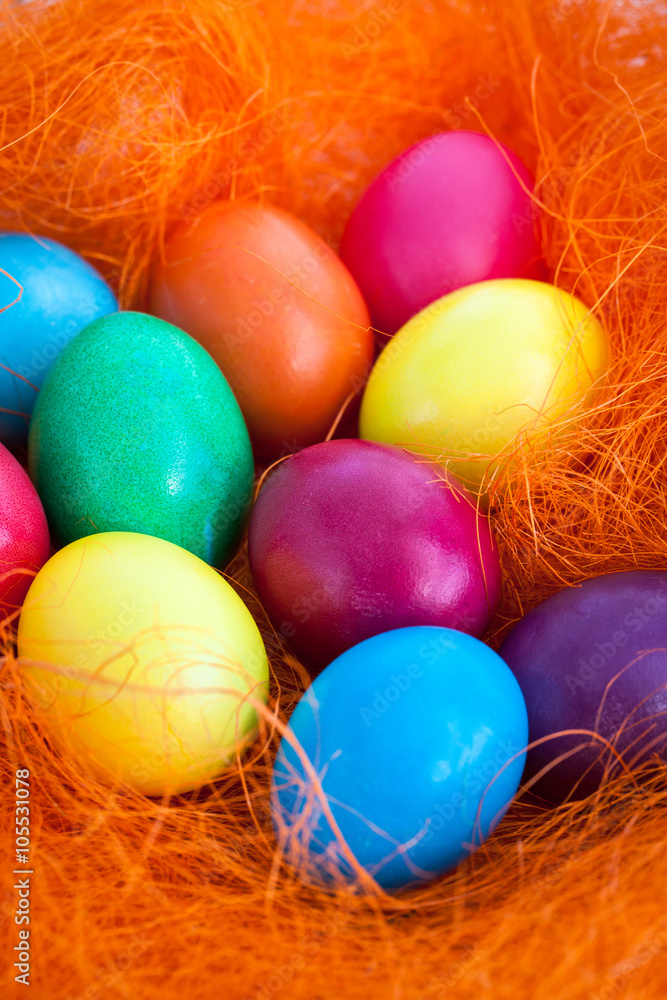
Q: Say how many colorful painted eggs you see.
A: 10